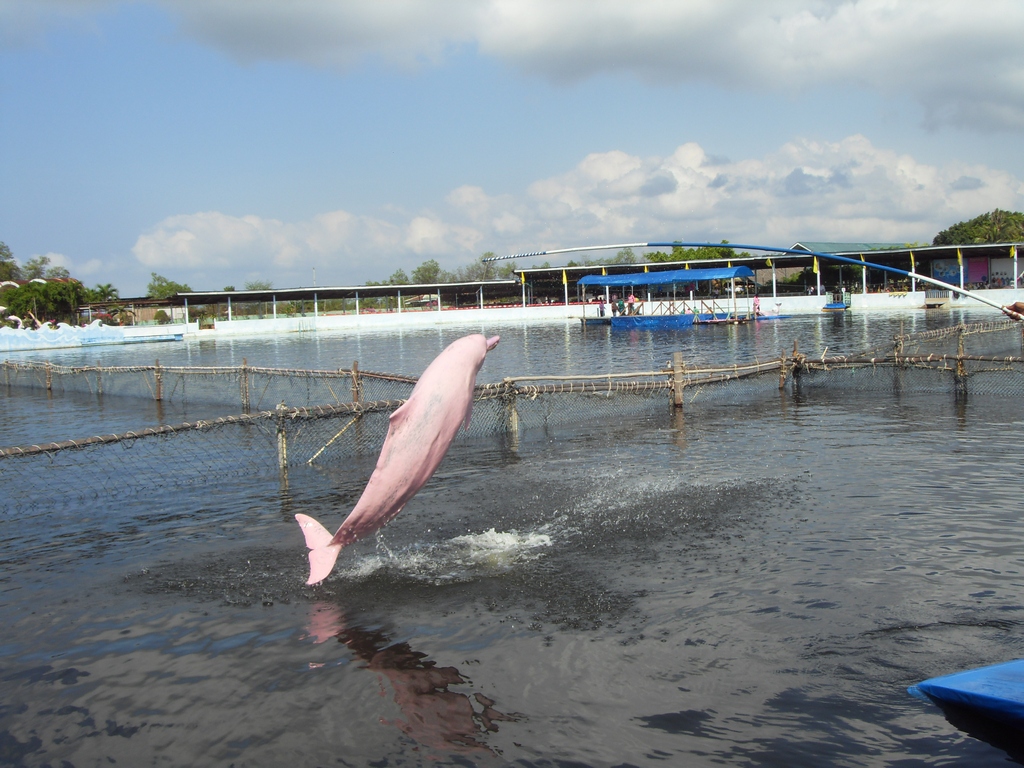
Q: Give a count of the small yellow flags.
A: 12